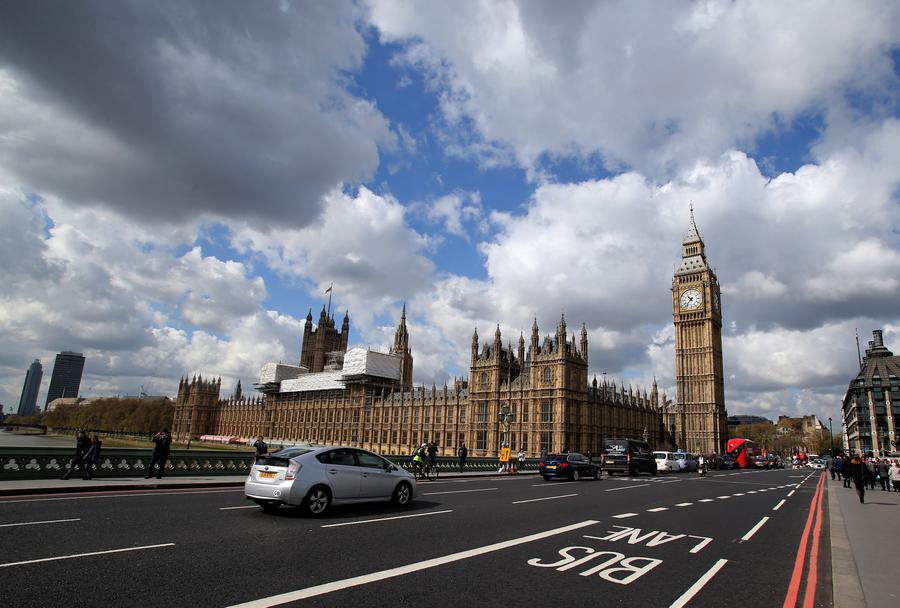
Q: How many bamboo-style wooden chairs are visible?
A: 0